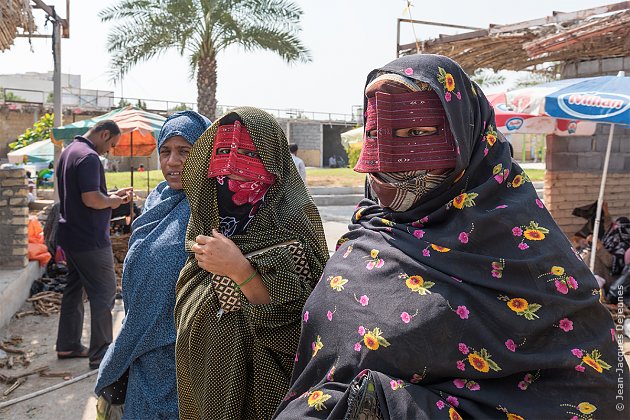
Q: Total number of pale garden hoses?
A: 1